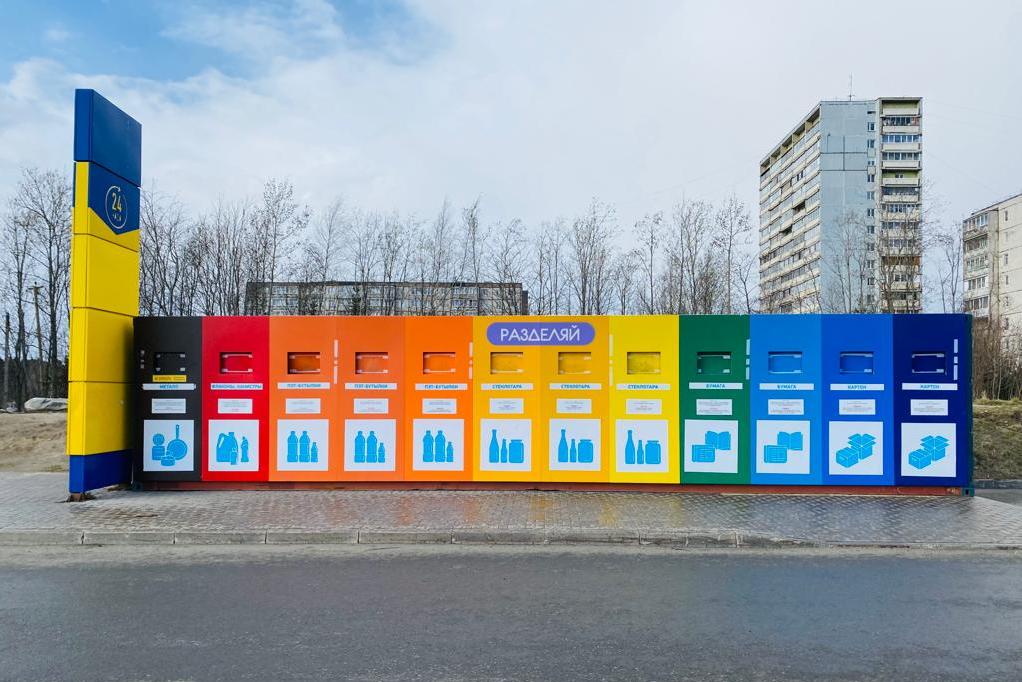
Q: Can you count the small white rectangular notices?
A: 12